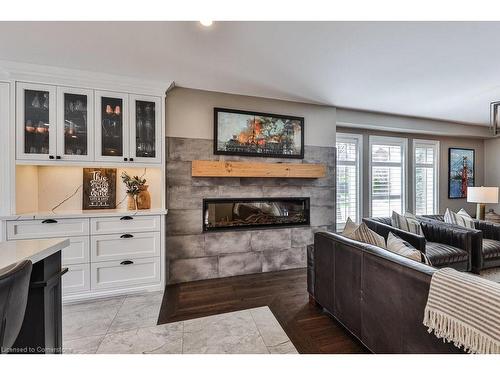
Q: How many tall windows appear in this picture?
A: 3